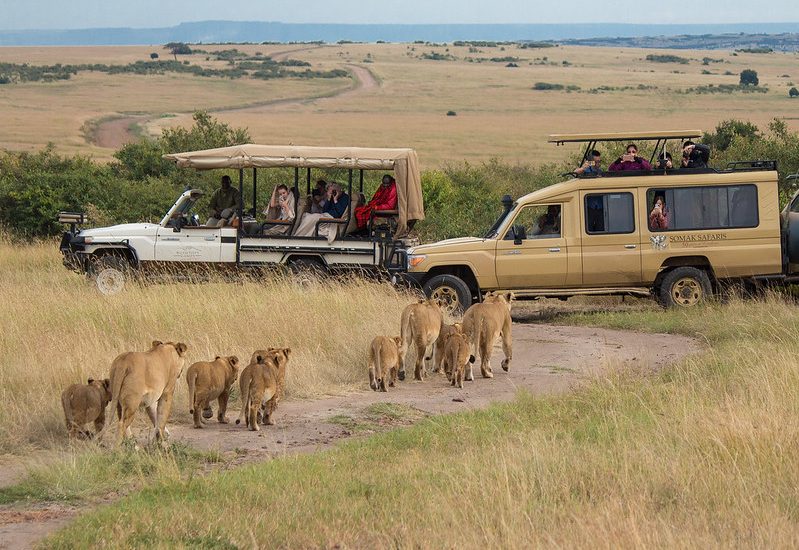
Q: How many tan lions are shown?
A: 10